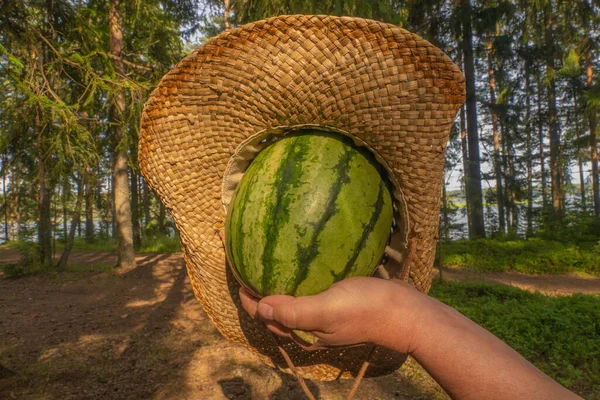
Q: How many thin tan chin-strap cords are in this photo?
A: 2